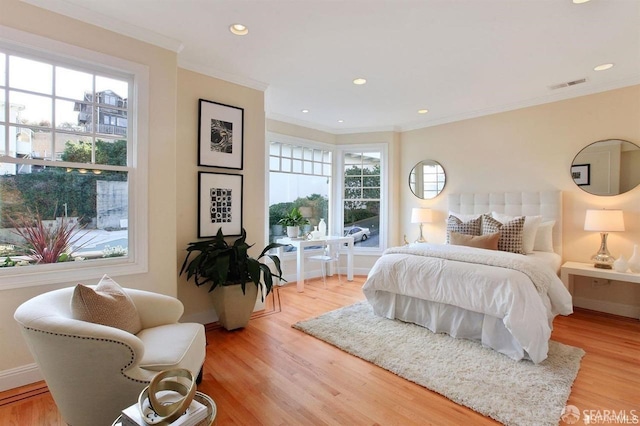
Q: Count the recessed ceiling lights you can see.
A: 7